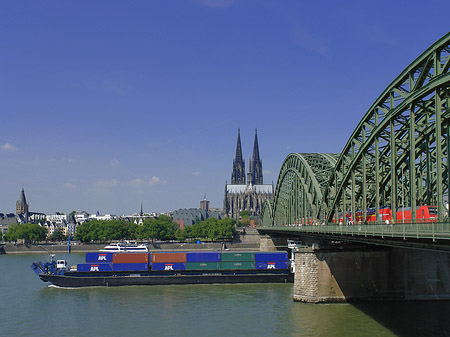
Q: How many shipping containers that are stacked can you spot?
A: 12